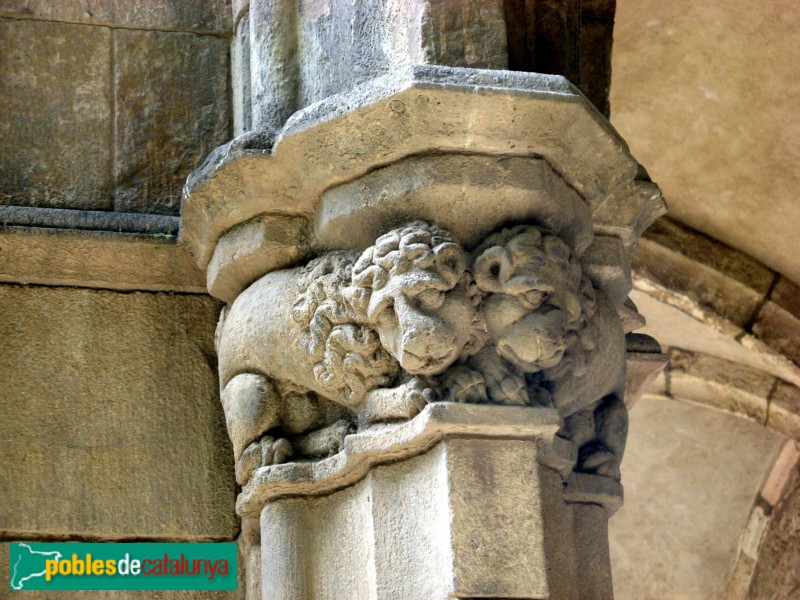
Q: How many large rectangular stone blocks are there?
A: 3